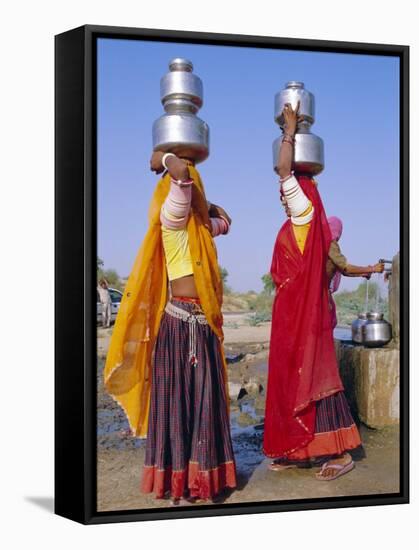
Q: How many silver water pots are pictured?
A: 6